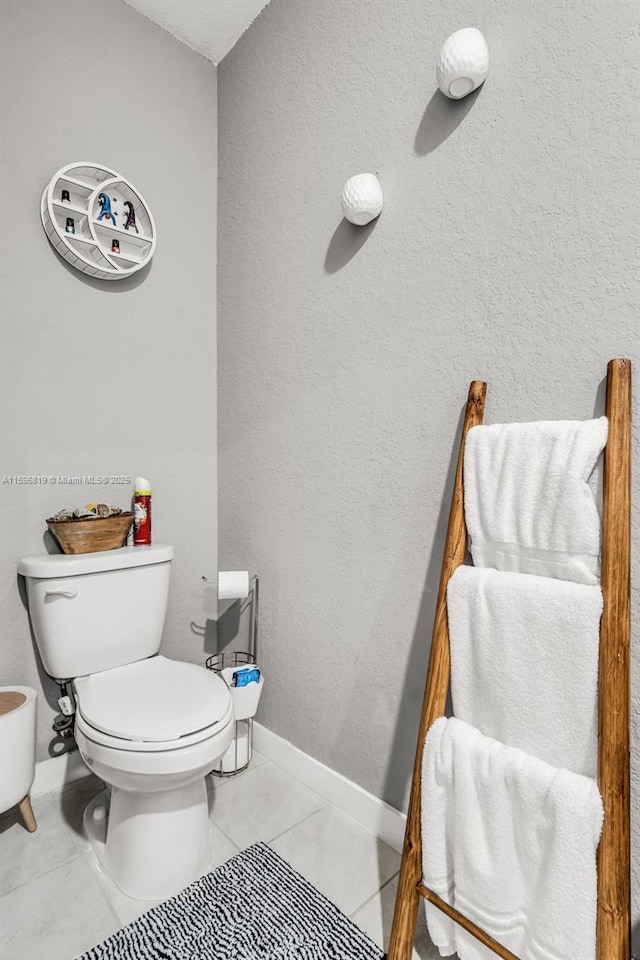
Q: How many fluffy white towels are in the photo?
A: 3